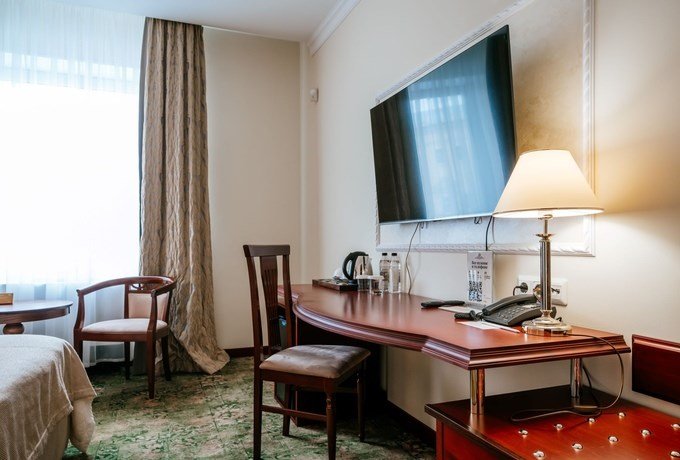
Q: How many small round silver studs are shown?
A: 10